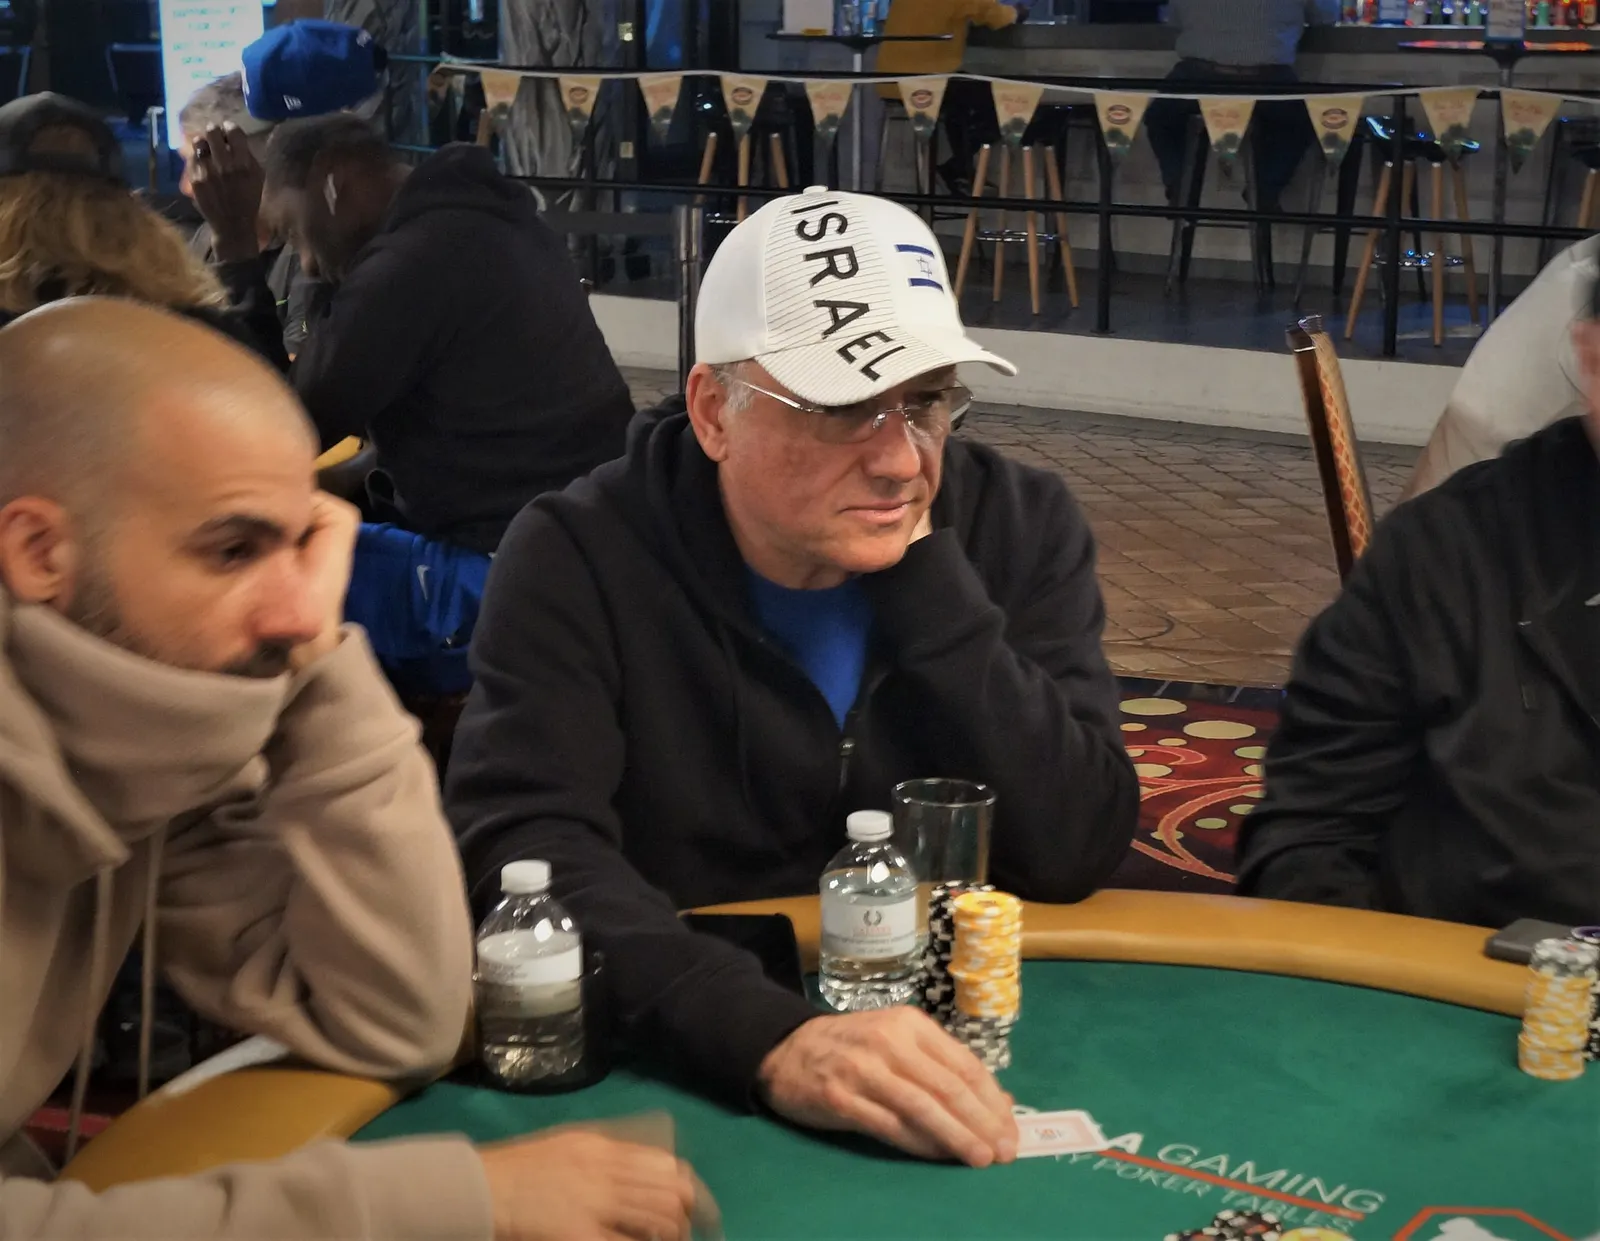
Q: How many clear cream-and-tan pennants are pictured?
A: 12